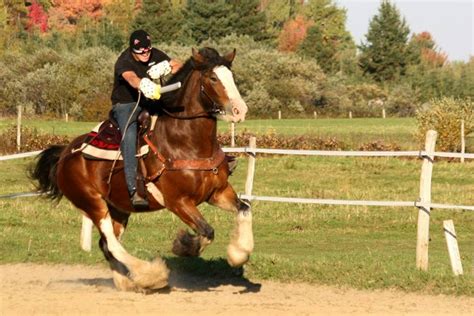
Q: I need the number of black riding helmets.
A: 1